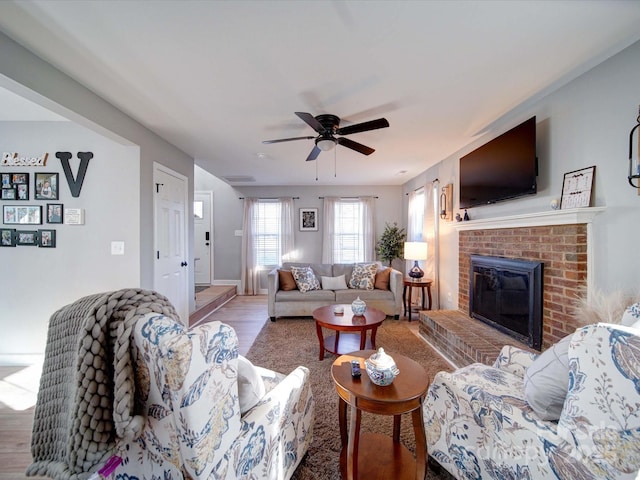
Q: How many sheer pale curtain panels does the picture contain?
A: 6